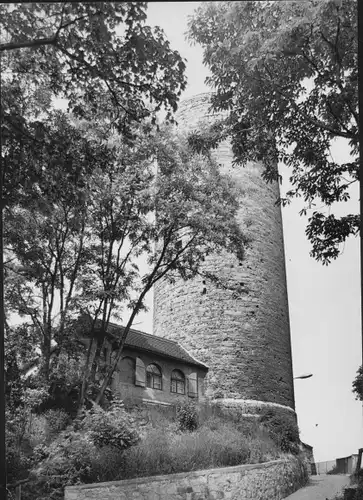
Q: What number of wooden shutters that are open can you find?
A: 2